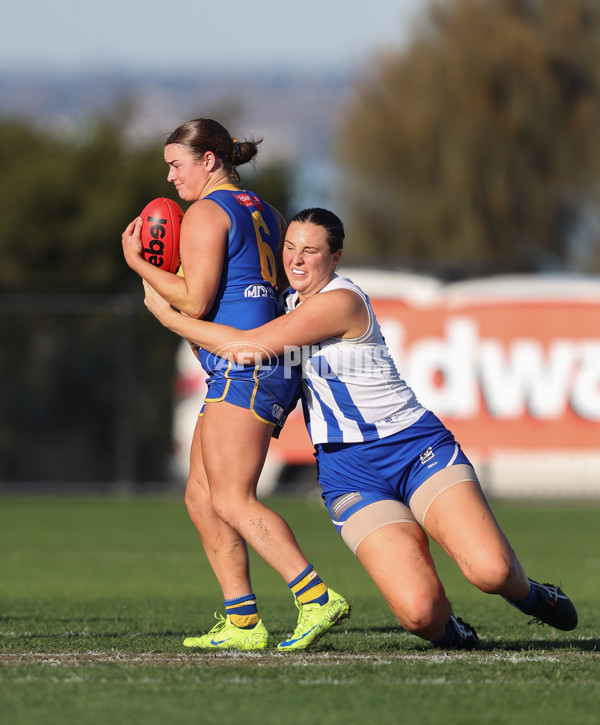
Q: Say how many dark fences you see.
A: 1